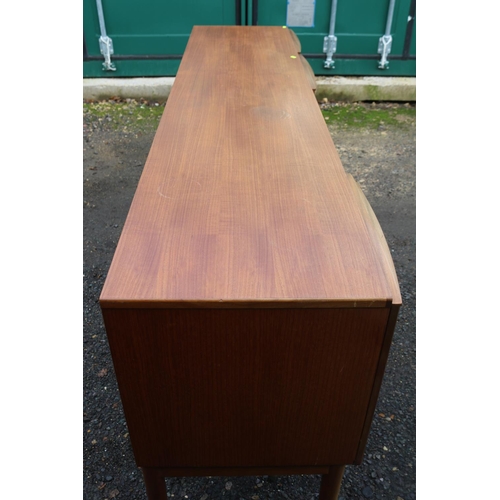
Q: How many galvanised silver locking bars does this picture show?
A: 3